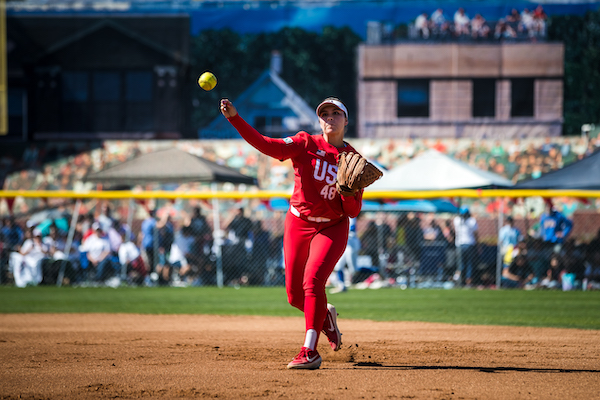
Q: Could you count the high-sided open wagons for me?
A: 0